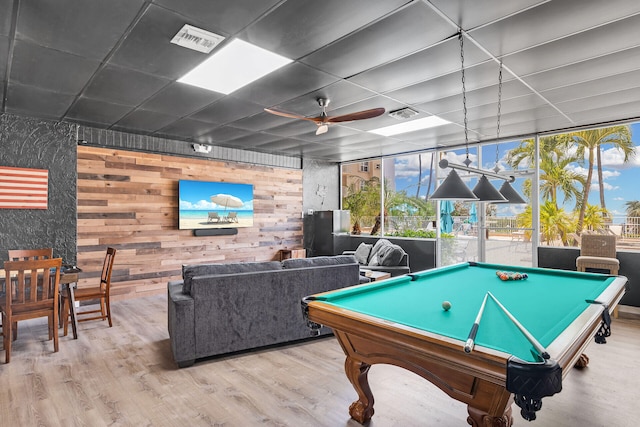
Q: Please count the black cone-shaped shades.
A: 3